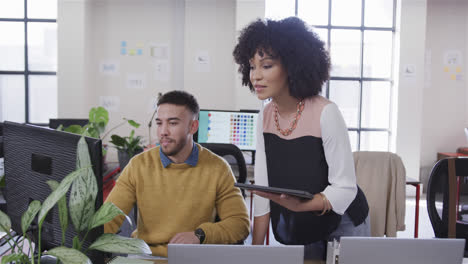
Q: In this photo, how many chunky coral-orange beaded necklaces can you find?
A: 1